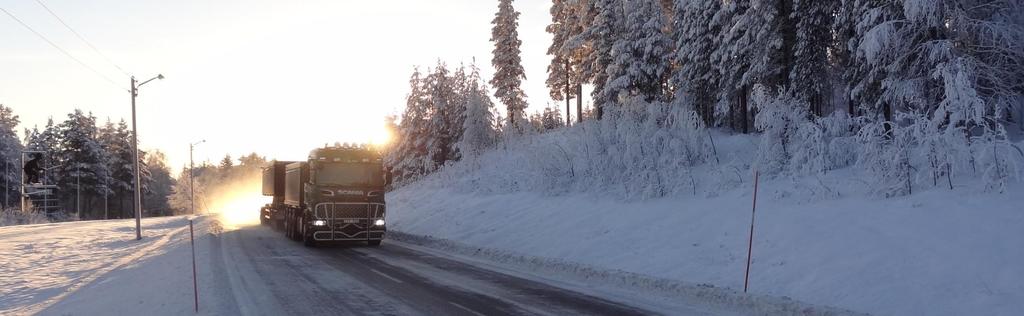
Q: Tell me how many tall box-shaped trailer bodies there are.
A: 2